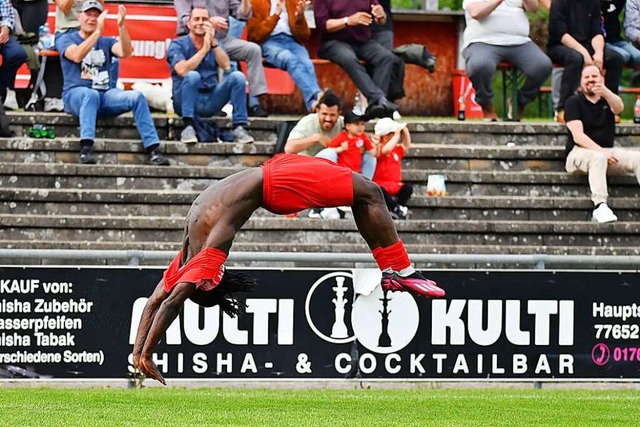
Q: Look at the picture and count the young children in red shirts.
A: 2